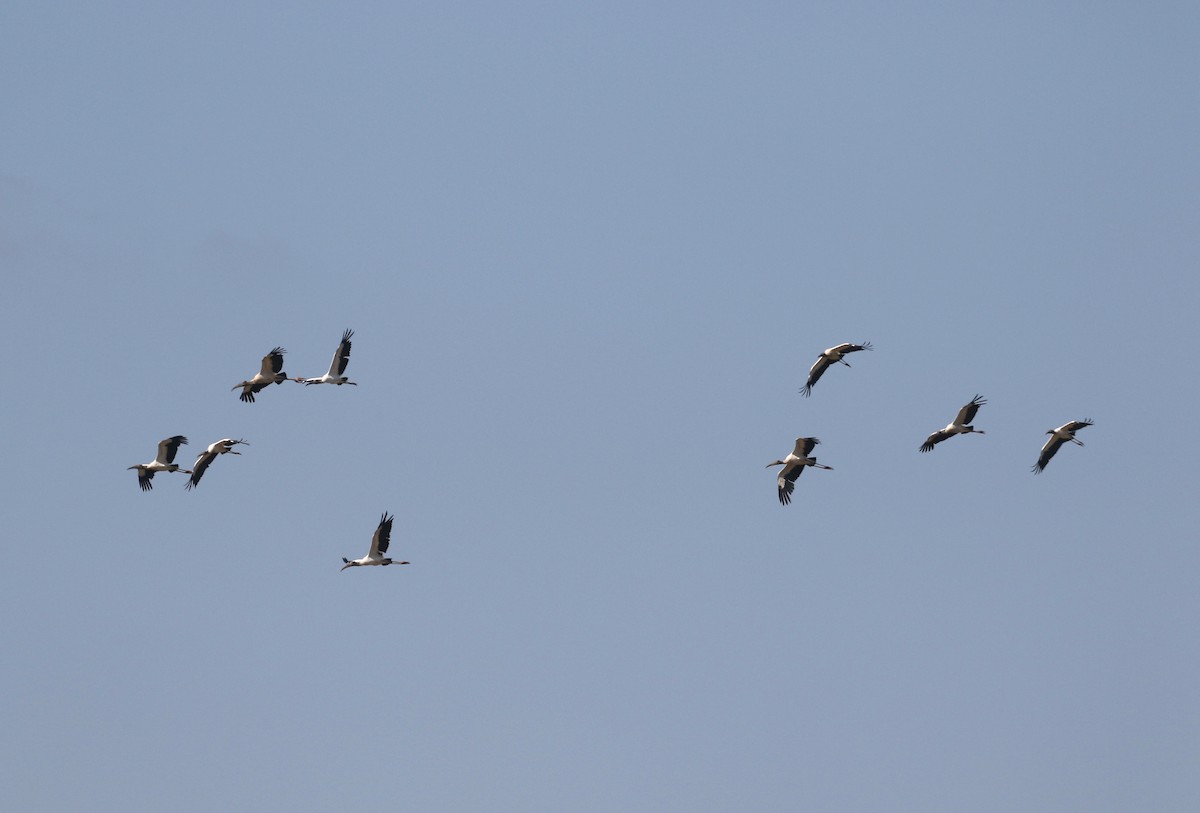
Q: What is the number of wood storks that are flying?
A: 9